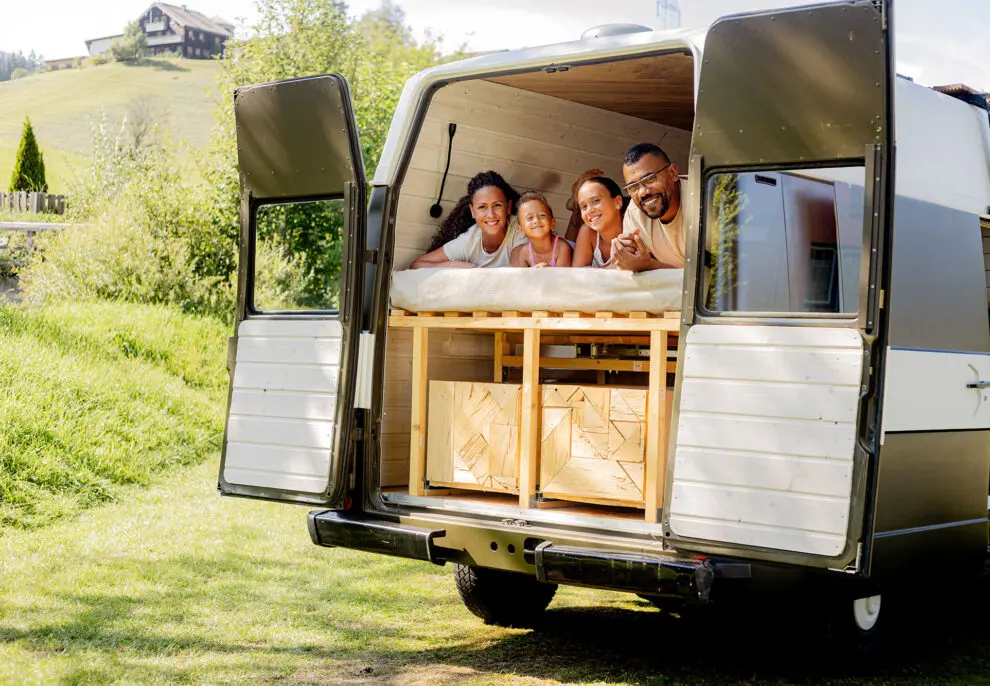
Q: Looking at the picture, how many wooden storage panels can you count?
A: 2